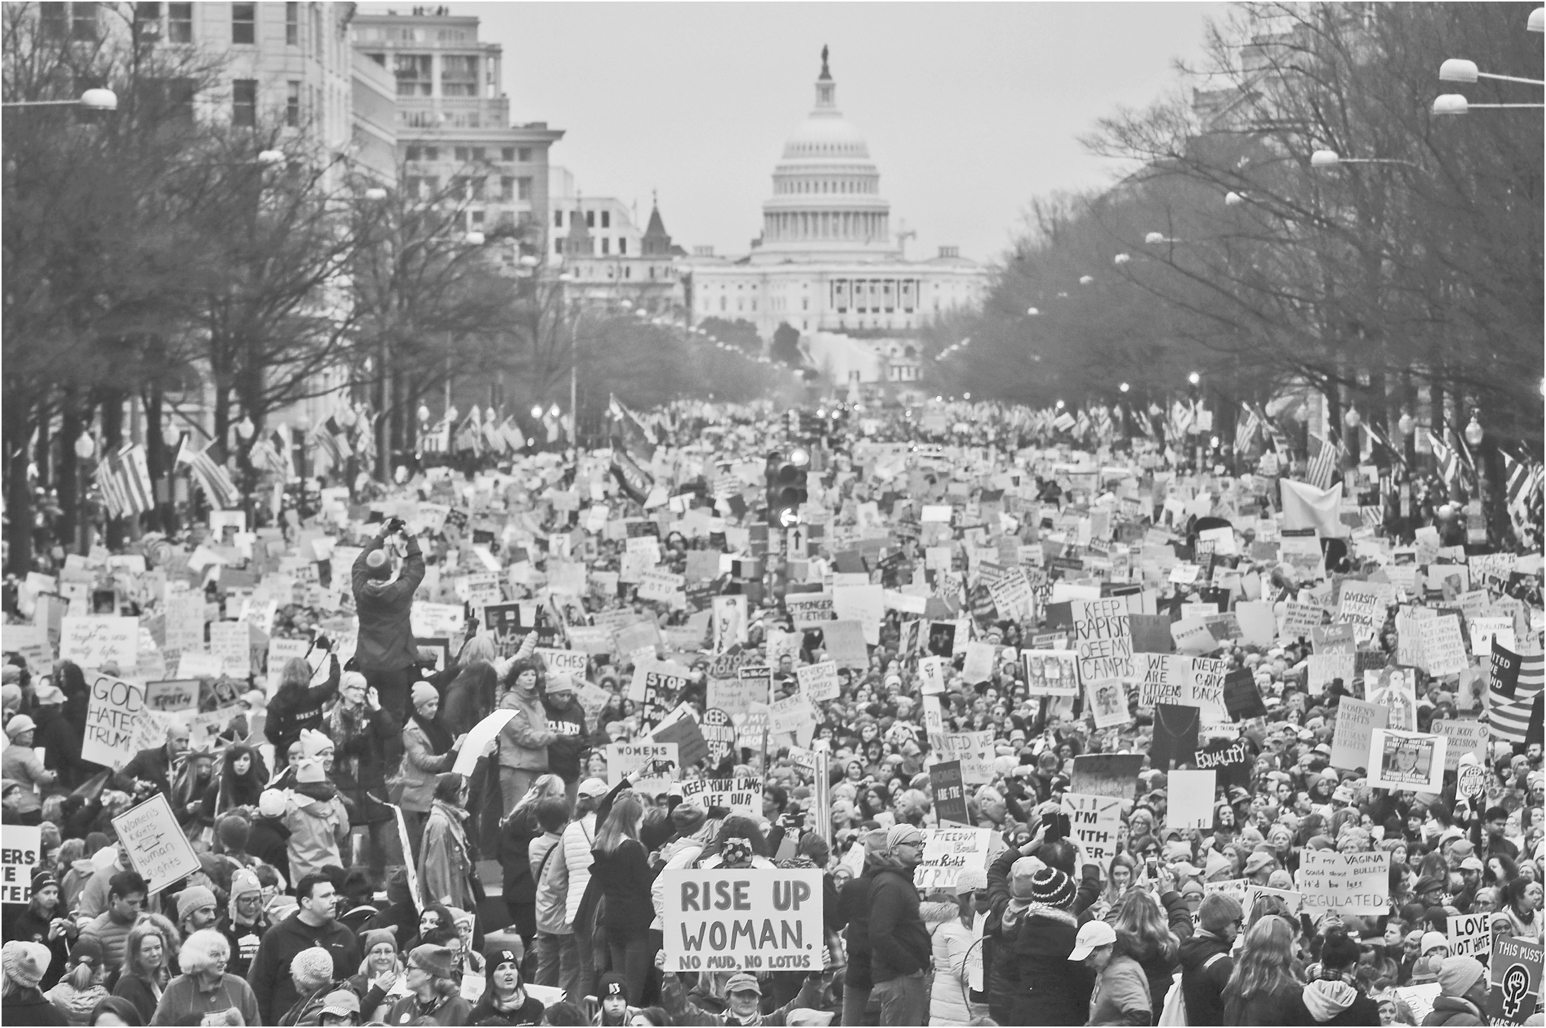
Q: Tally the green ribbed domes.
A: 0